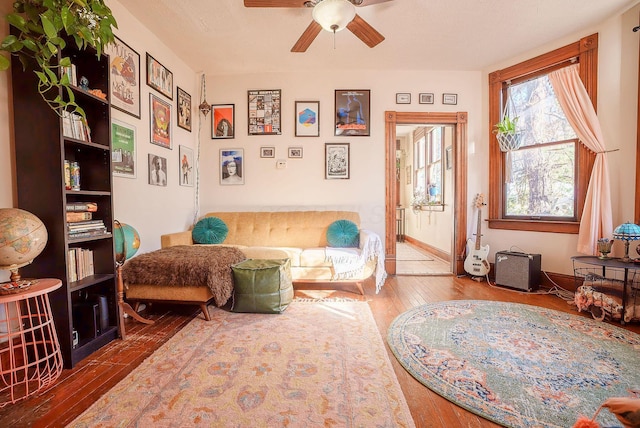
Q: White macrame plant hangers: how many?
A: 1